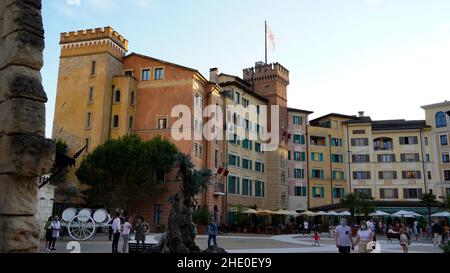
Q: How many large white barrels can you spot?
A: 3